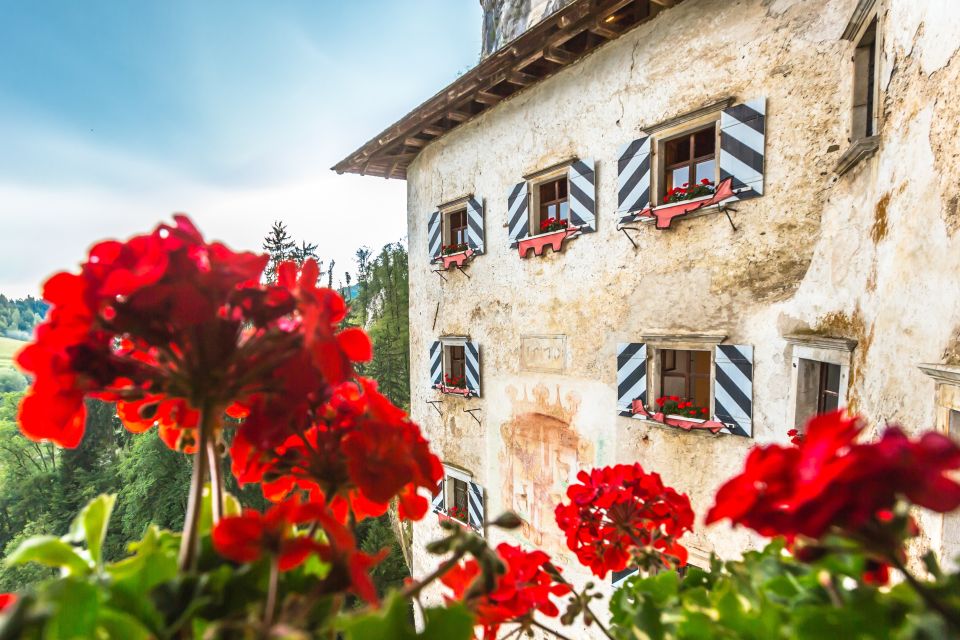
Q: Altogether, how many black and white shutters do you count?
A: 12